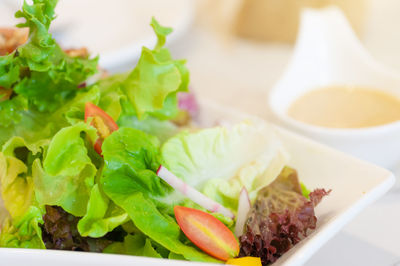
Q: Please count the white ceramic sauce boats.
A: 1